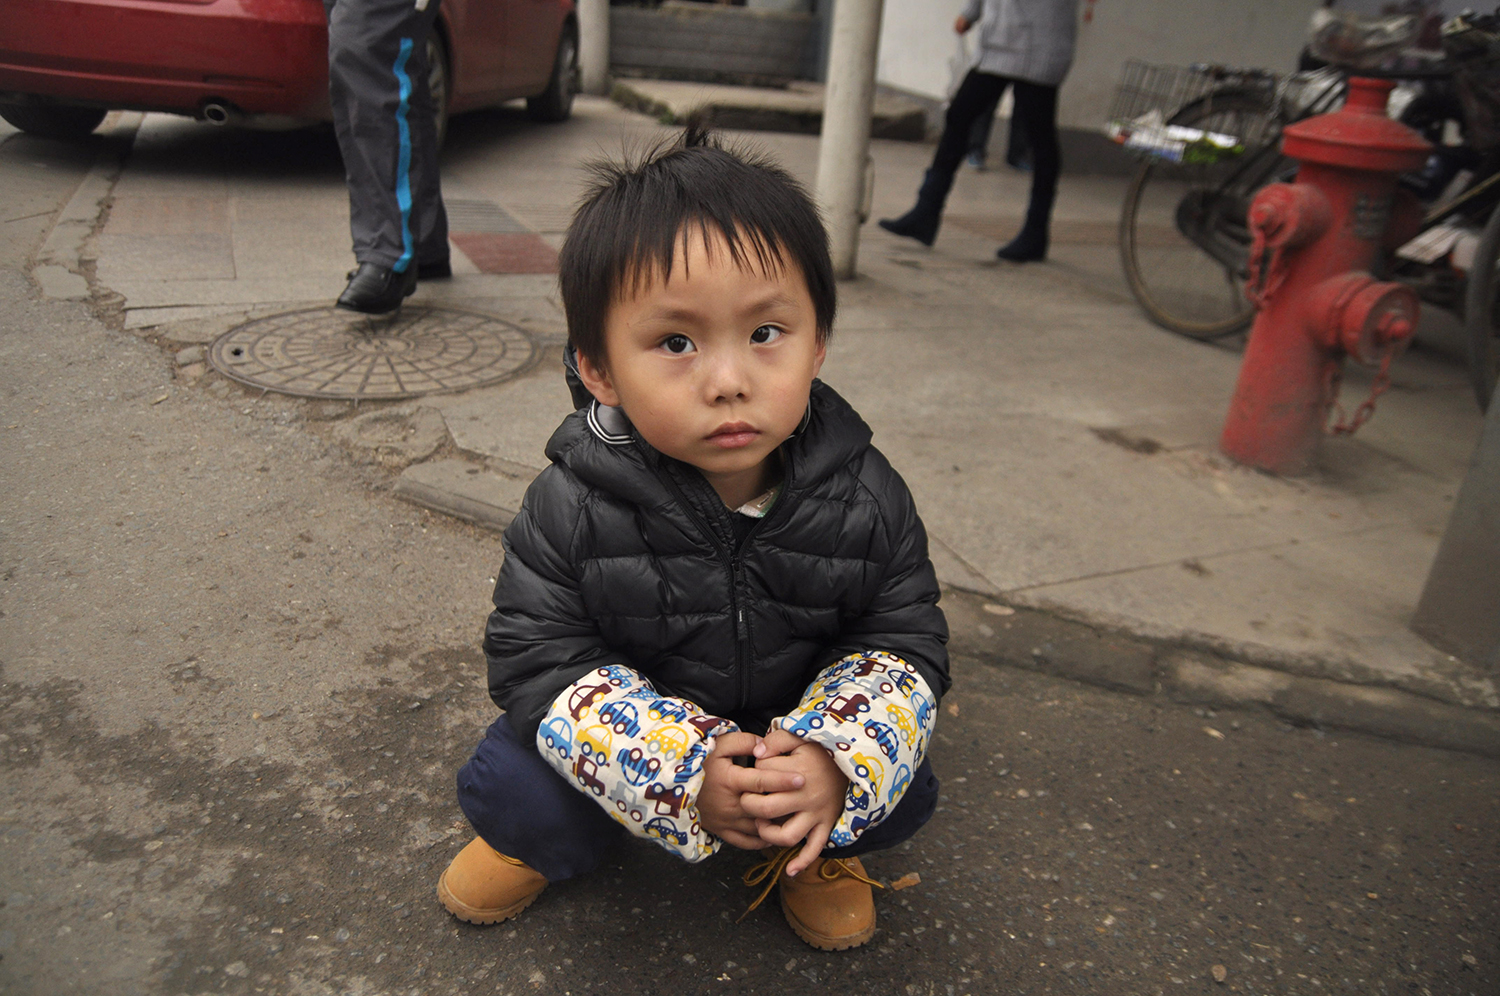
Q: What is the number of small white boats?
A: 0